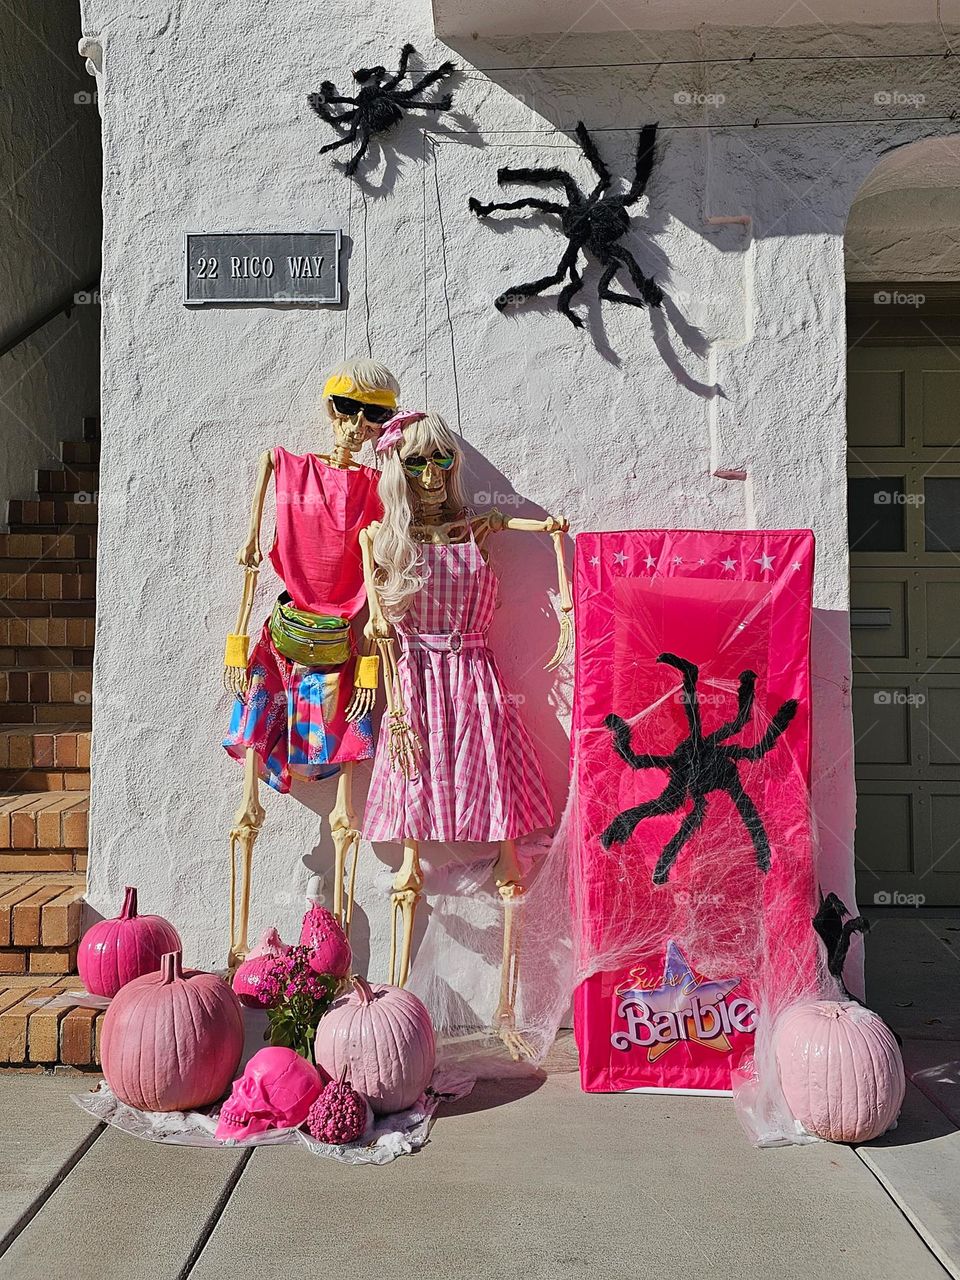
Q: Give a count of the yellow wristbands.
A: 2